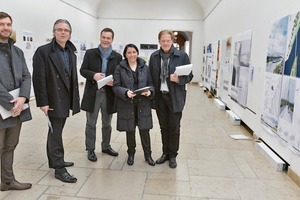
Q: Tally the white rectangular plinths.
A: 3